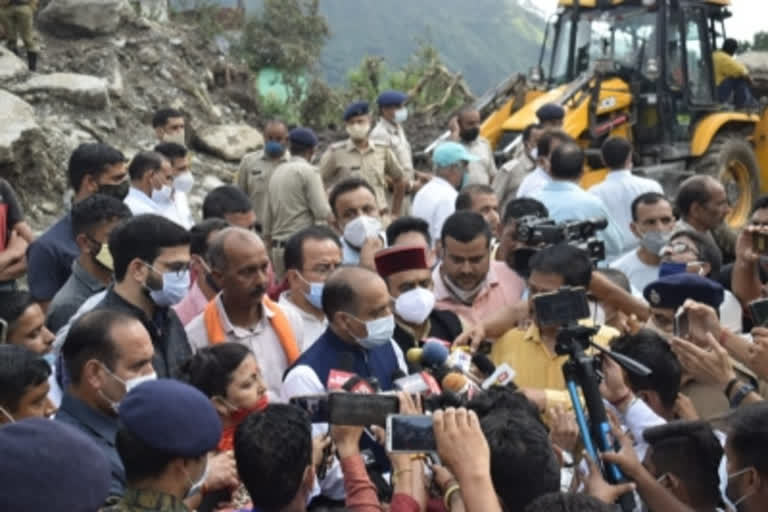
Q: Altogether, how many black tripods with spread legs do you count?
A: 0